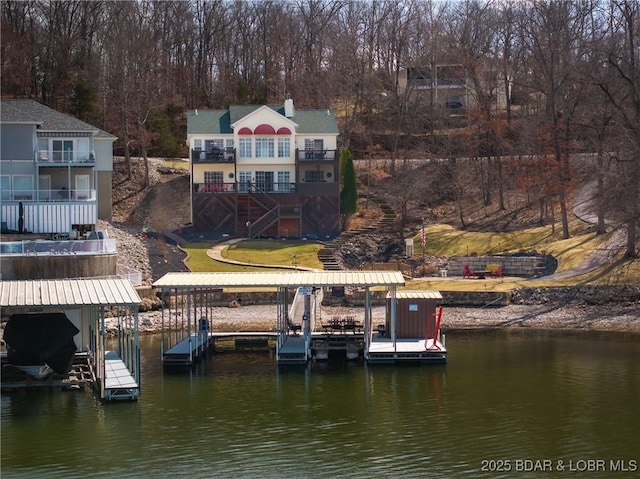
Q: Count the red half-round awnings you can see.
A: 3